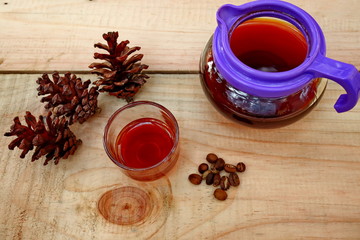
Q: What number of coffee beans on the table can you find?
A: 11